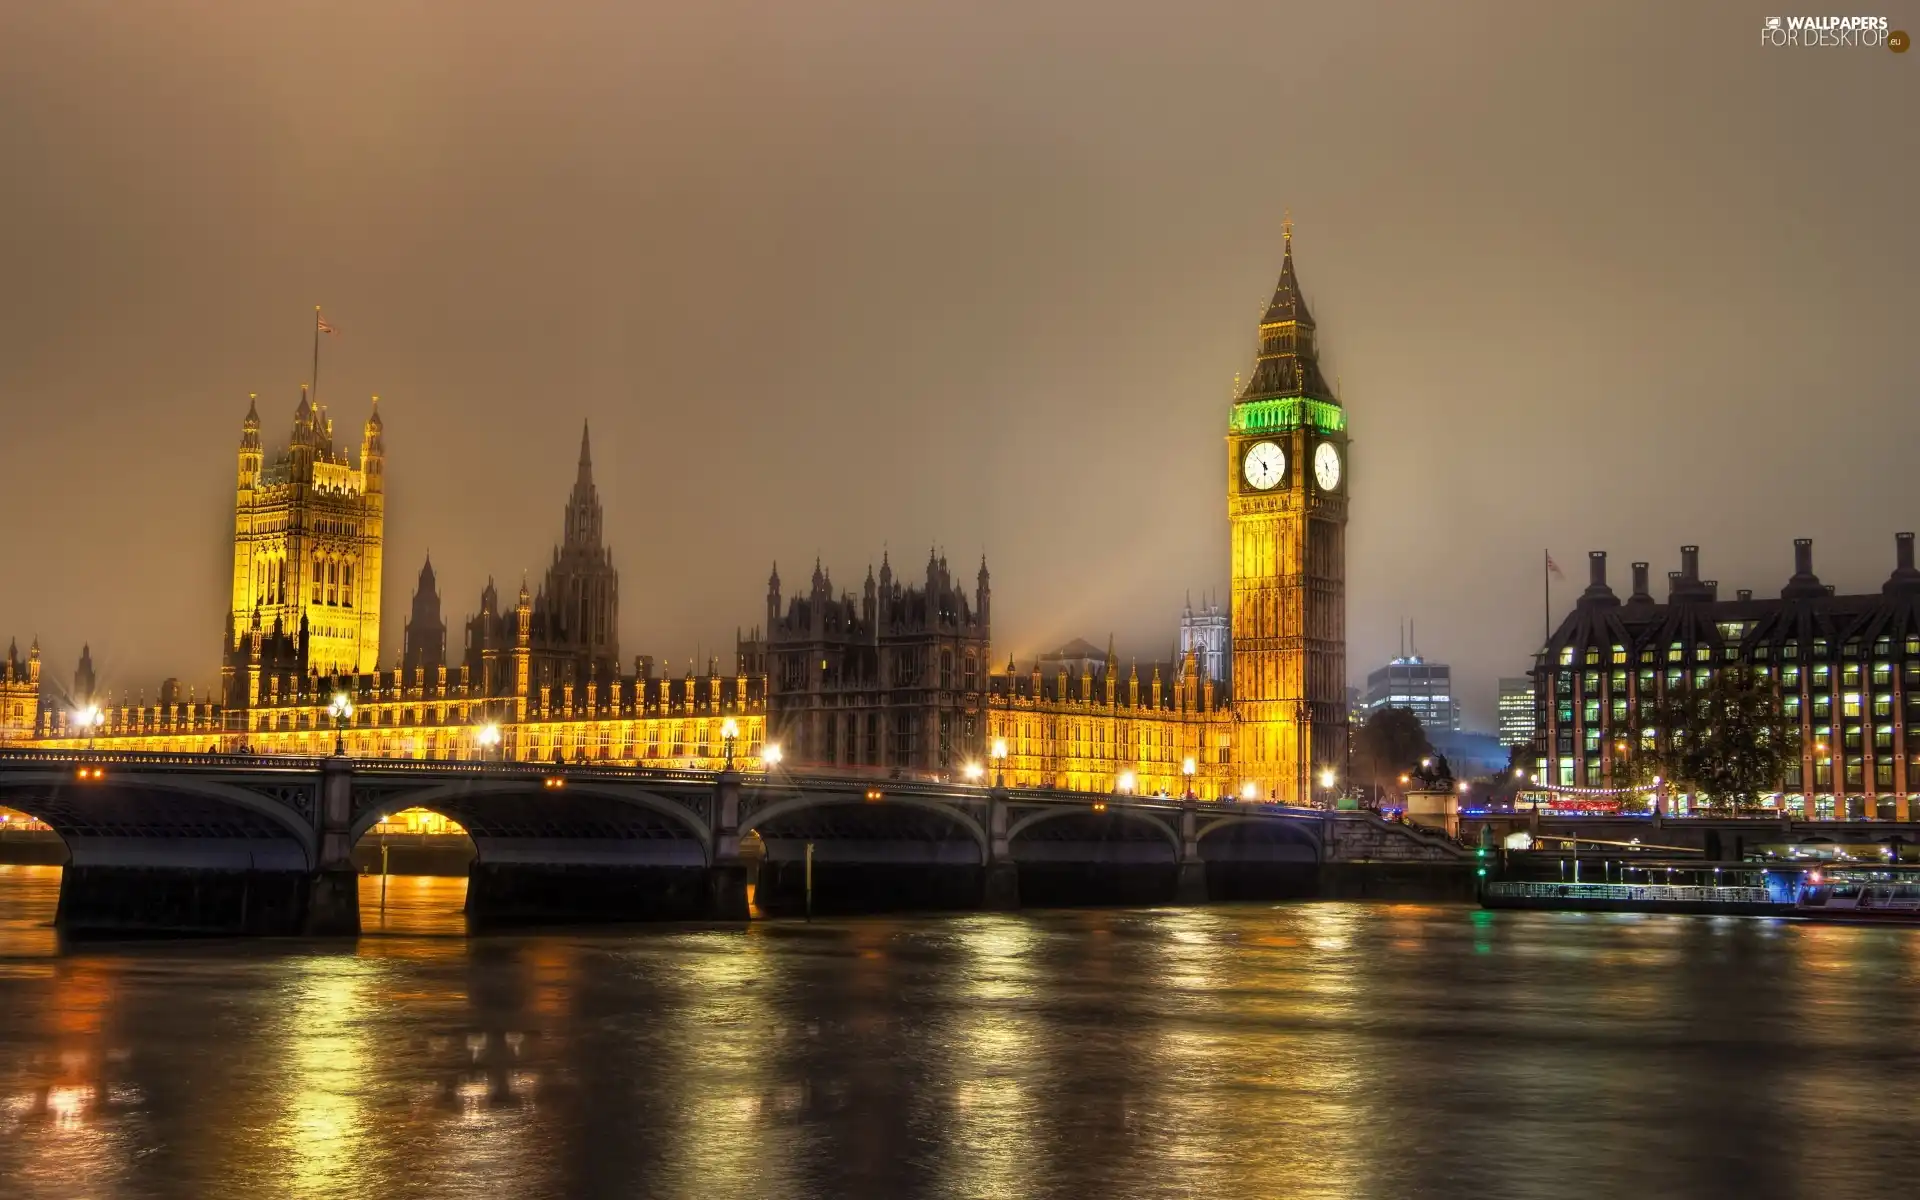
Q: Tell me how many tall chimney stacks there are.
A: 5